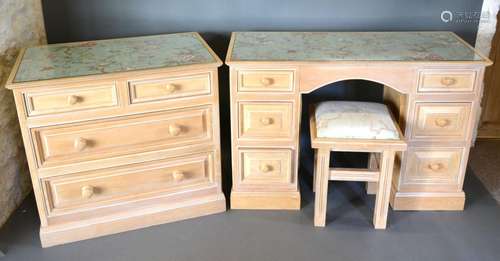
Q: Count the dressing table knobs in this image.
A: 6